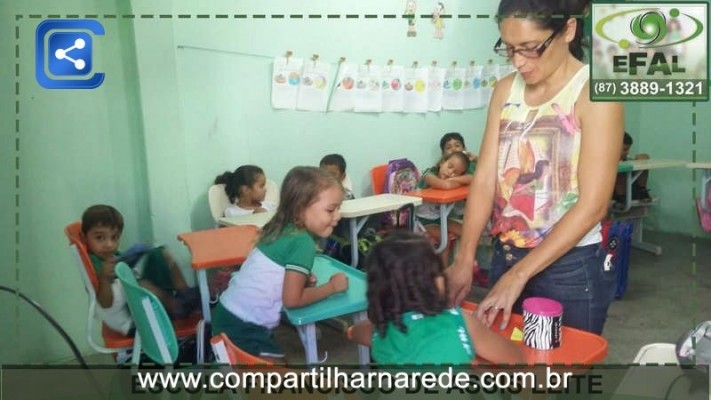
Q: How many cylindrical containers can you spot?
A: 1